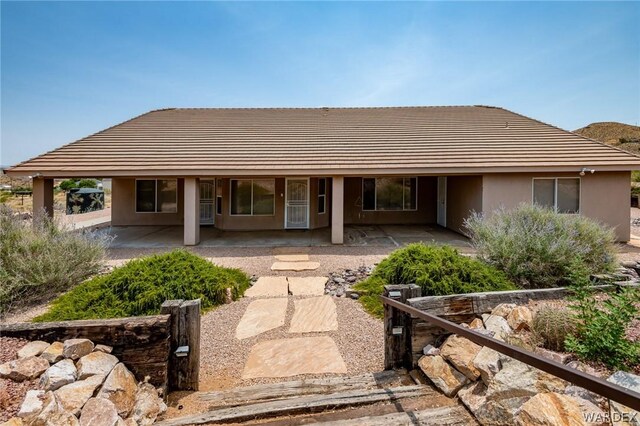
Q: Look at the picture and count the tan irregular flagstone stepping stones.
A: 7